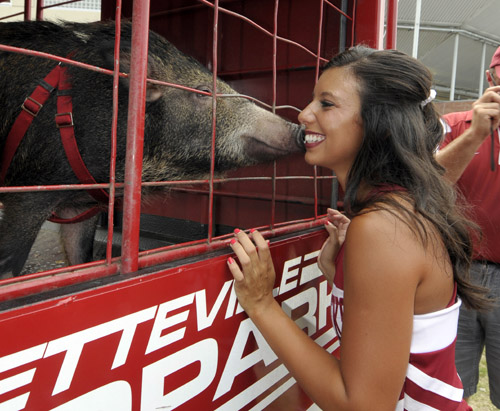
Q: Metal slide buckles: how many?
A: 2